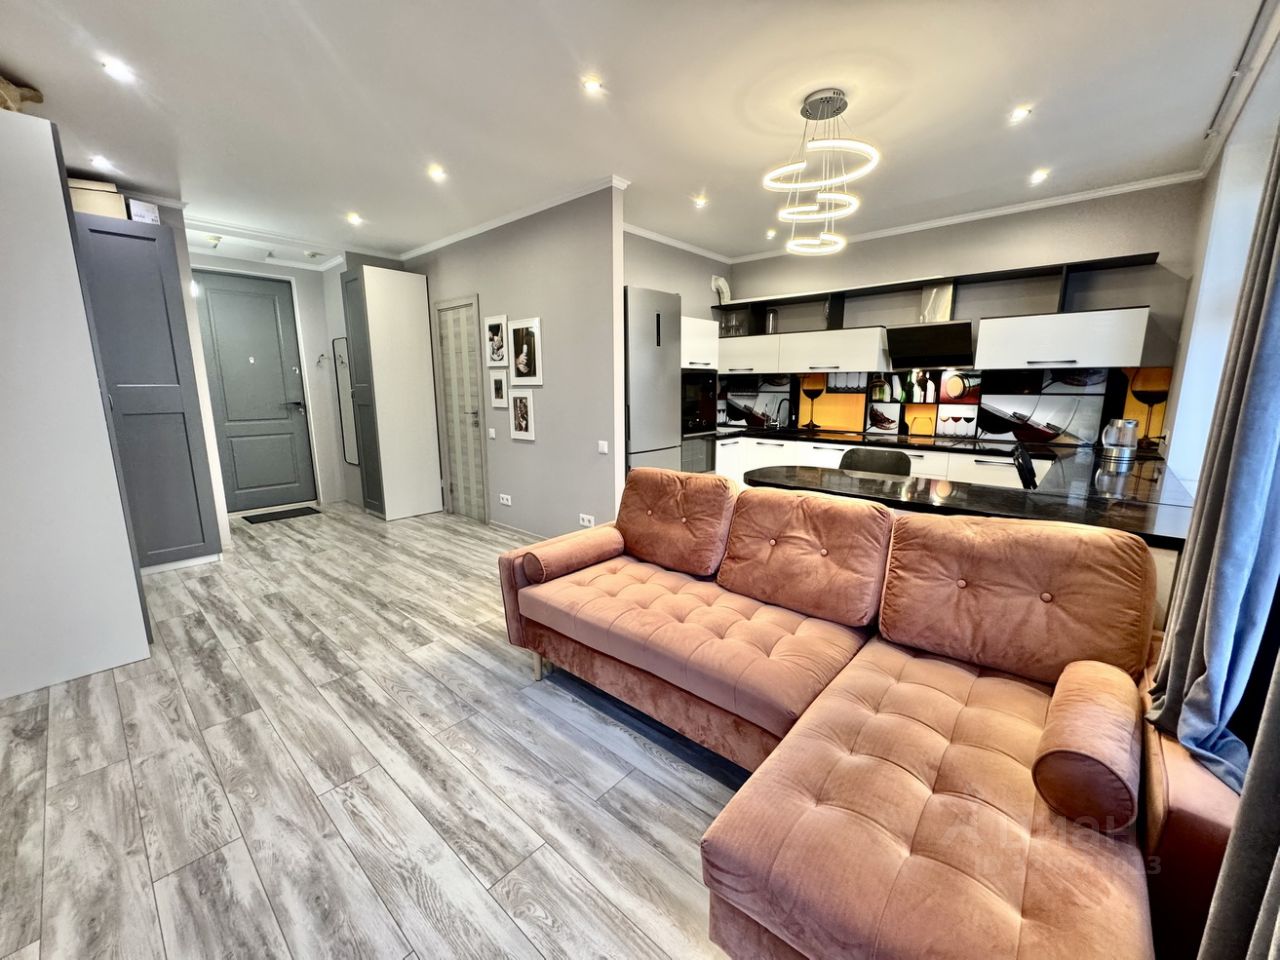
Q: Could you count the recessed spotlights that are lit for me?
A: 9